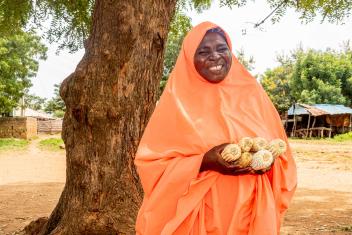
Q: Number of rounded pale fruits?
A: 6